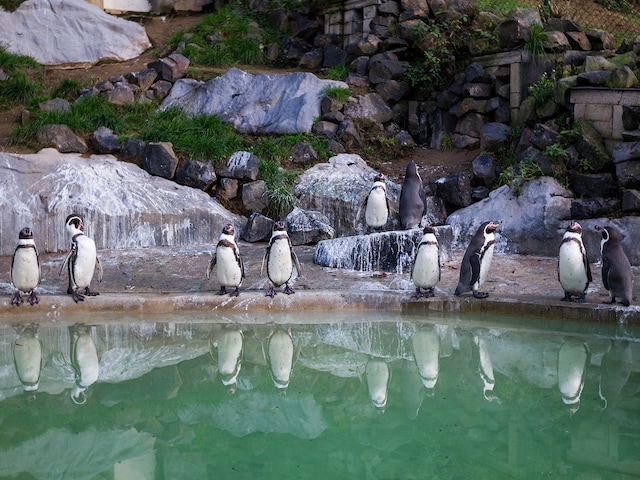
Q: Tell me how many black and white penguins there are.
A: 10